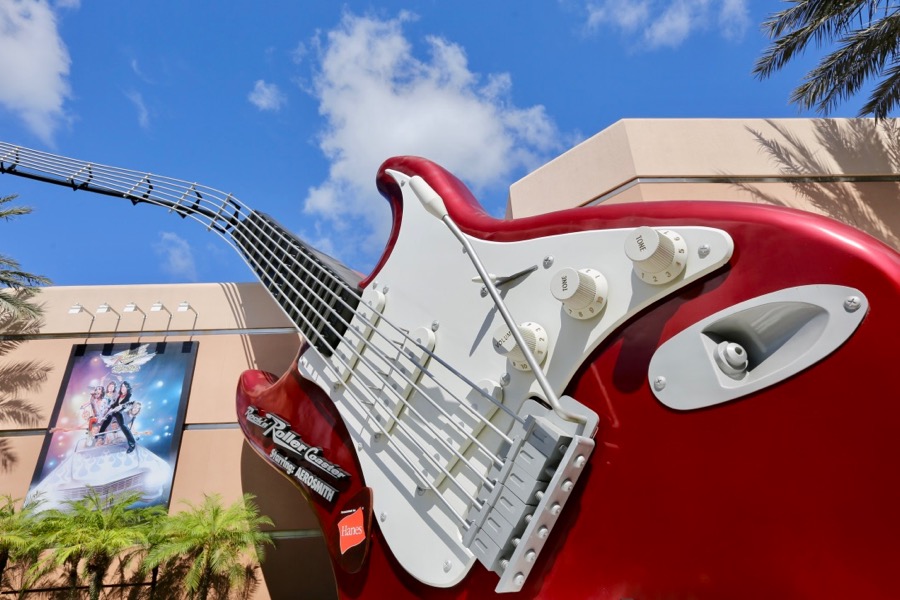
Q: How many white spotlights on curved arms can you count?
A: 5